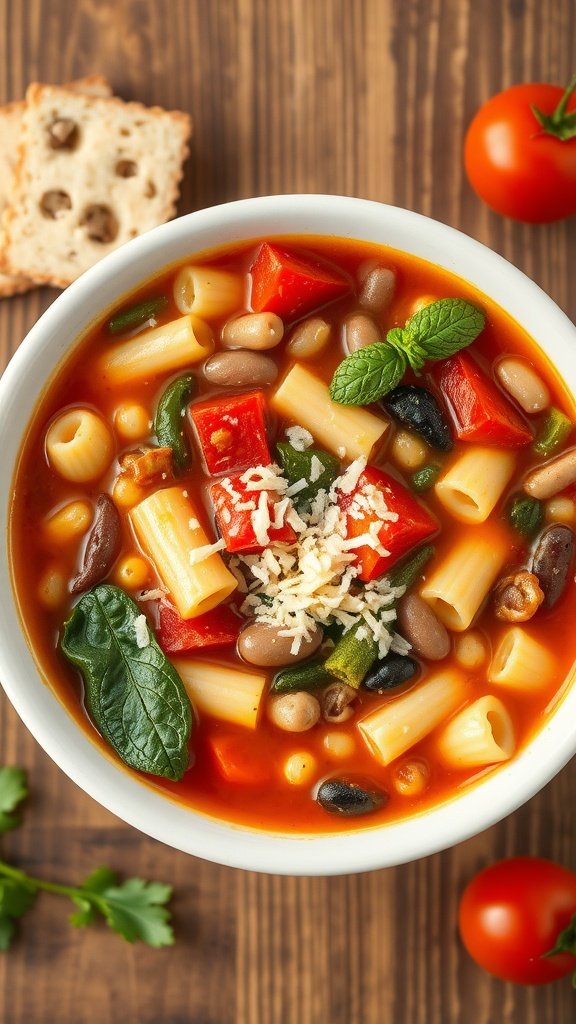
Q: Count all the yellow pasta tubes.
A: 11